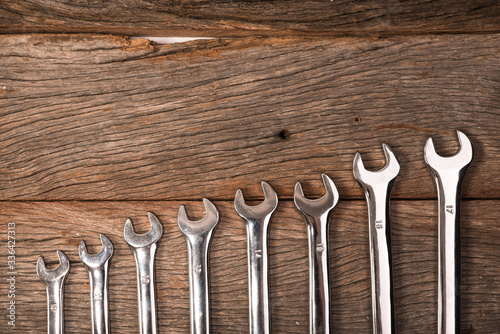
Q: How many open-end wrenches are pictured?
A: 8